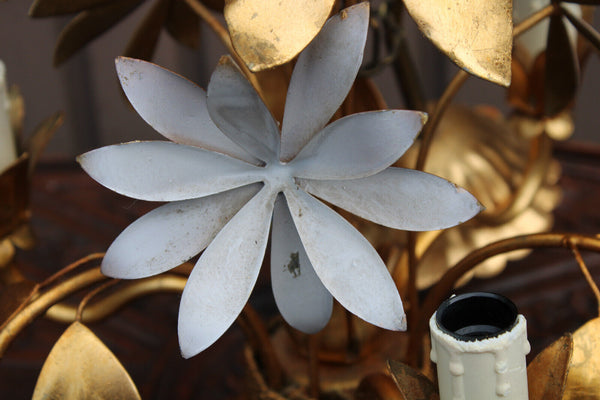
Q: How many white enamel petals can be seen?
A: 10